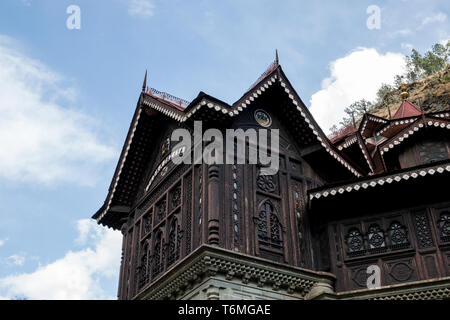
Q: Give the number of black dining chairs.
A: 0